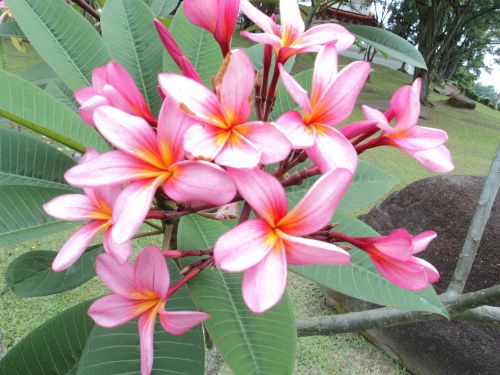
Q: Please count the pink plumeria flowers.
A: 11